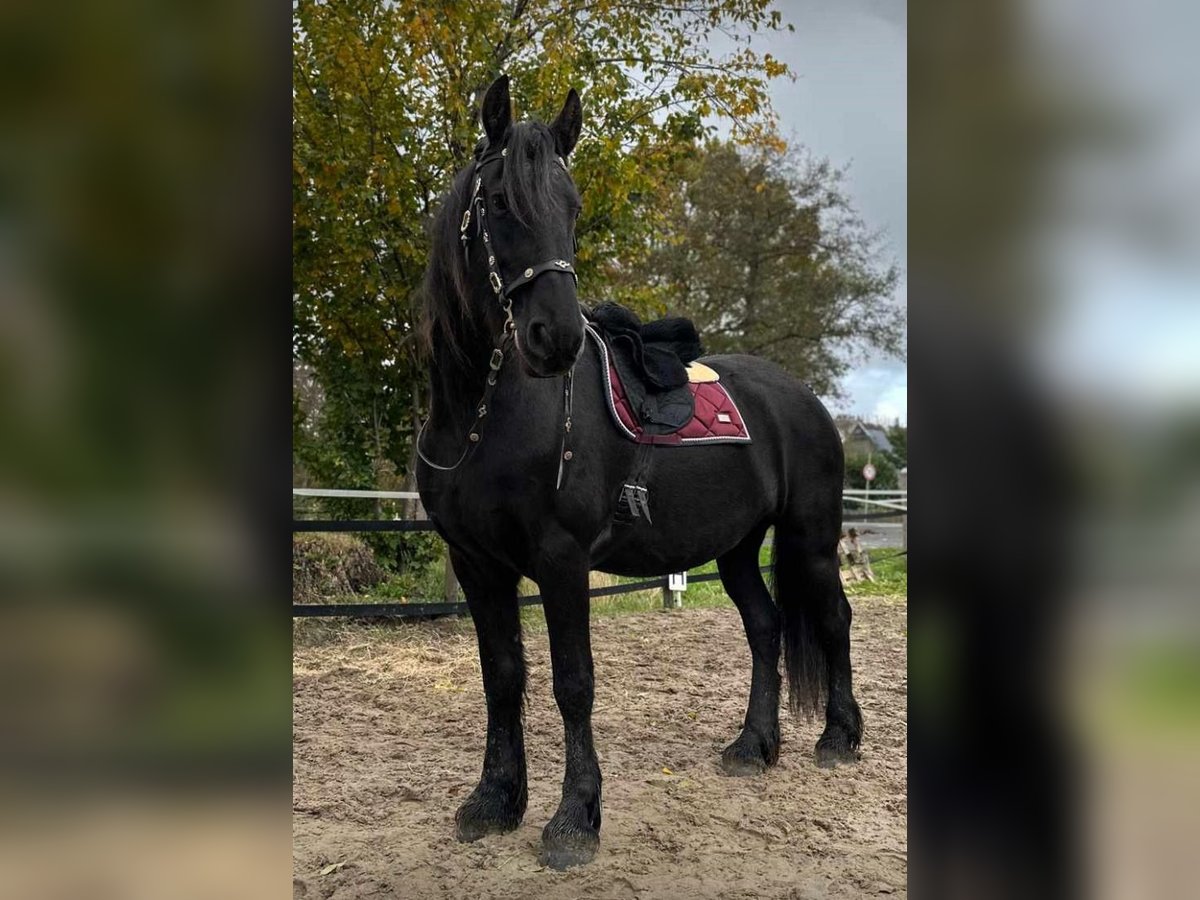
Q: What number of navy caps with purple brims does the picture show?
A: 0